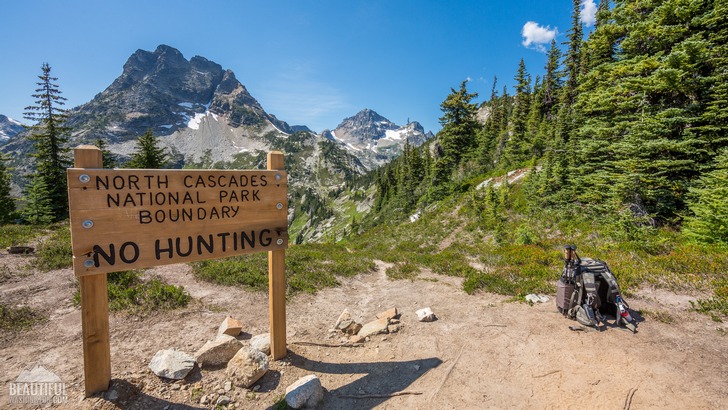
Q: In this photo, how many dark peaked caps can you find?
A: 0